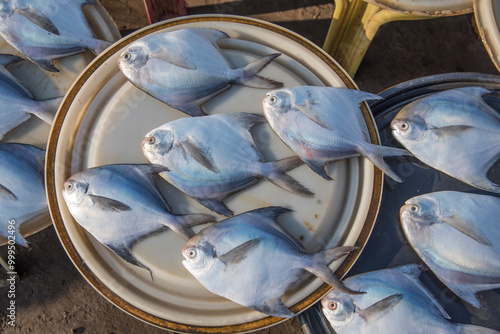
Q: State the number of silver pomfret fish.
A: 11